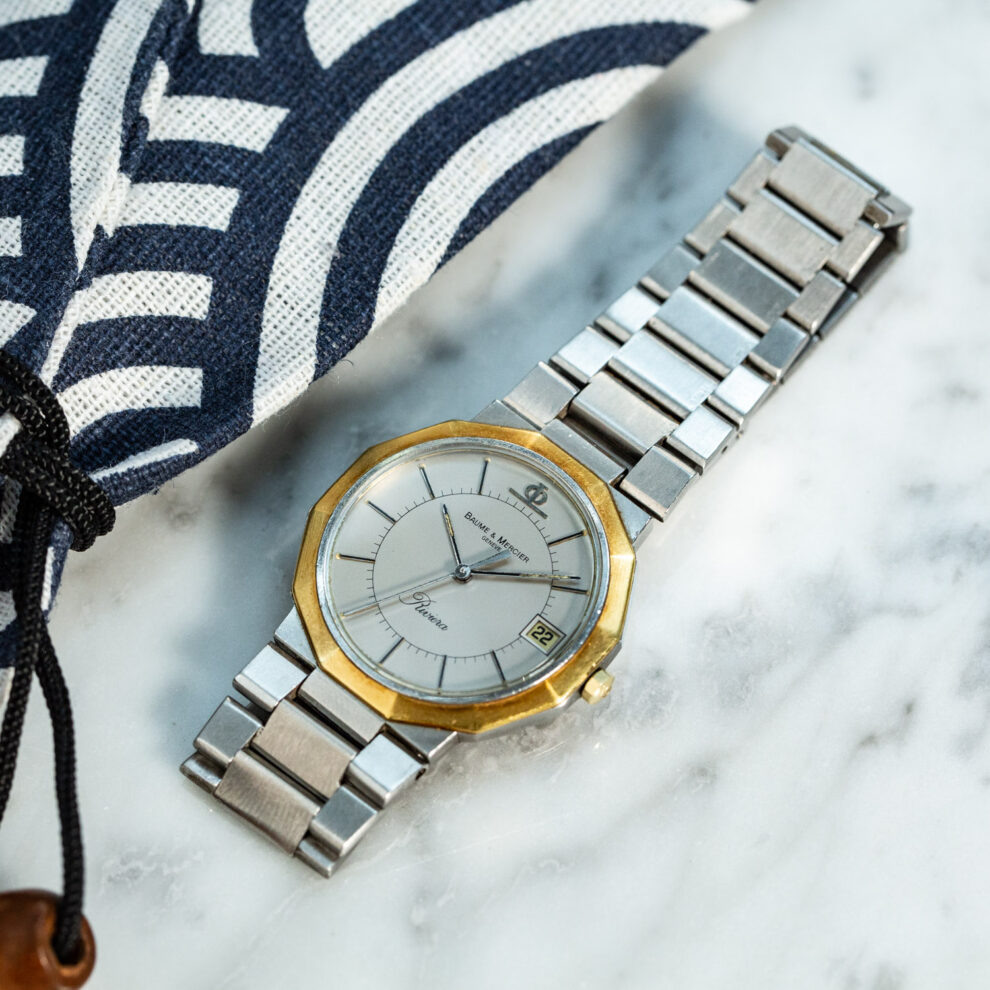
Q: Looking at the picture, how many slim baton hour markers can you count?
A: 10